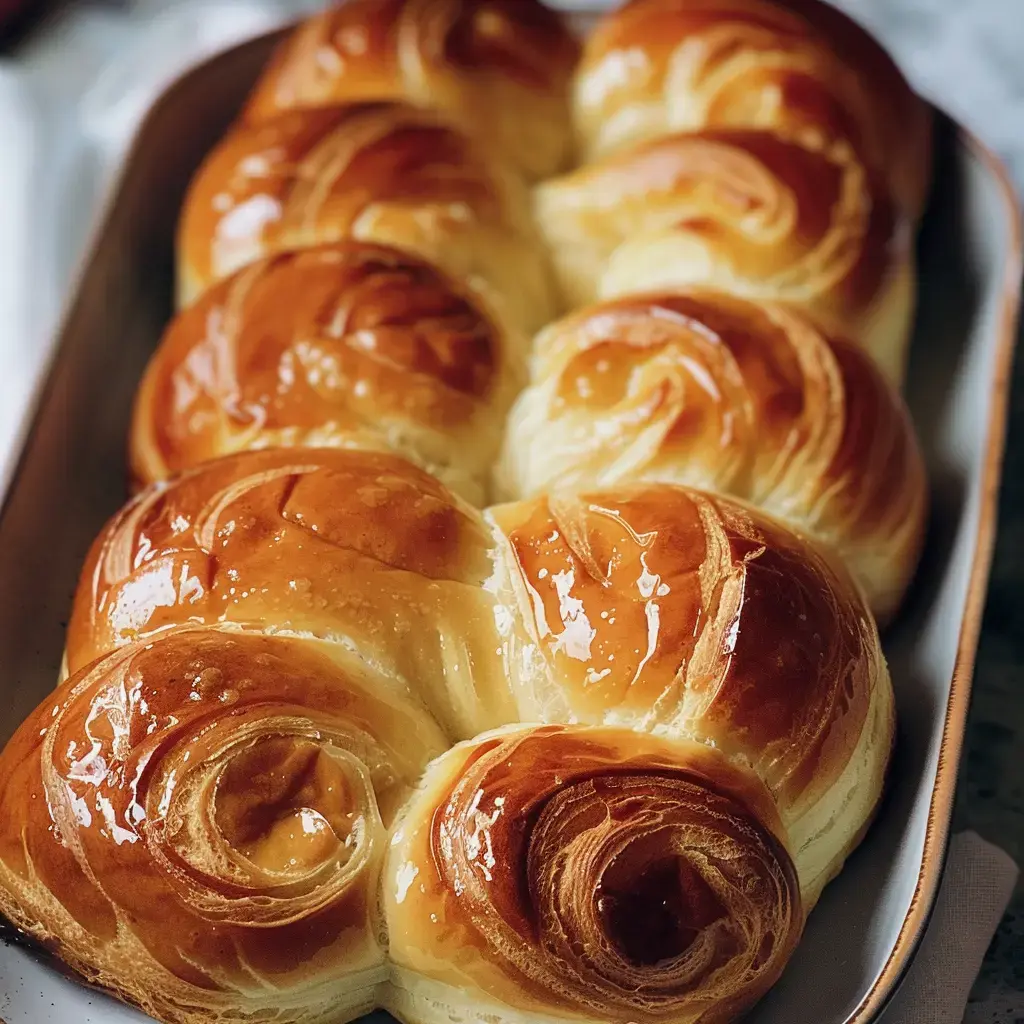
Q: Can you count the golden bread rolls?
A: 10